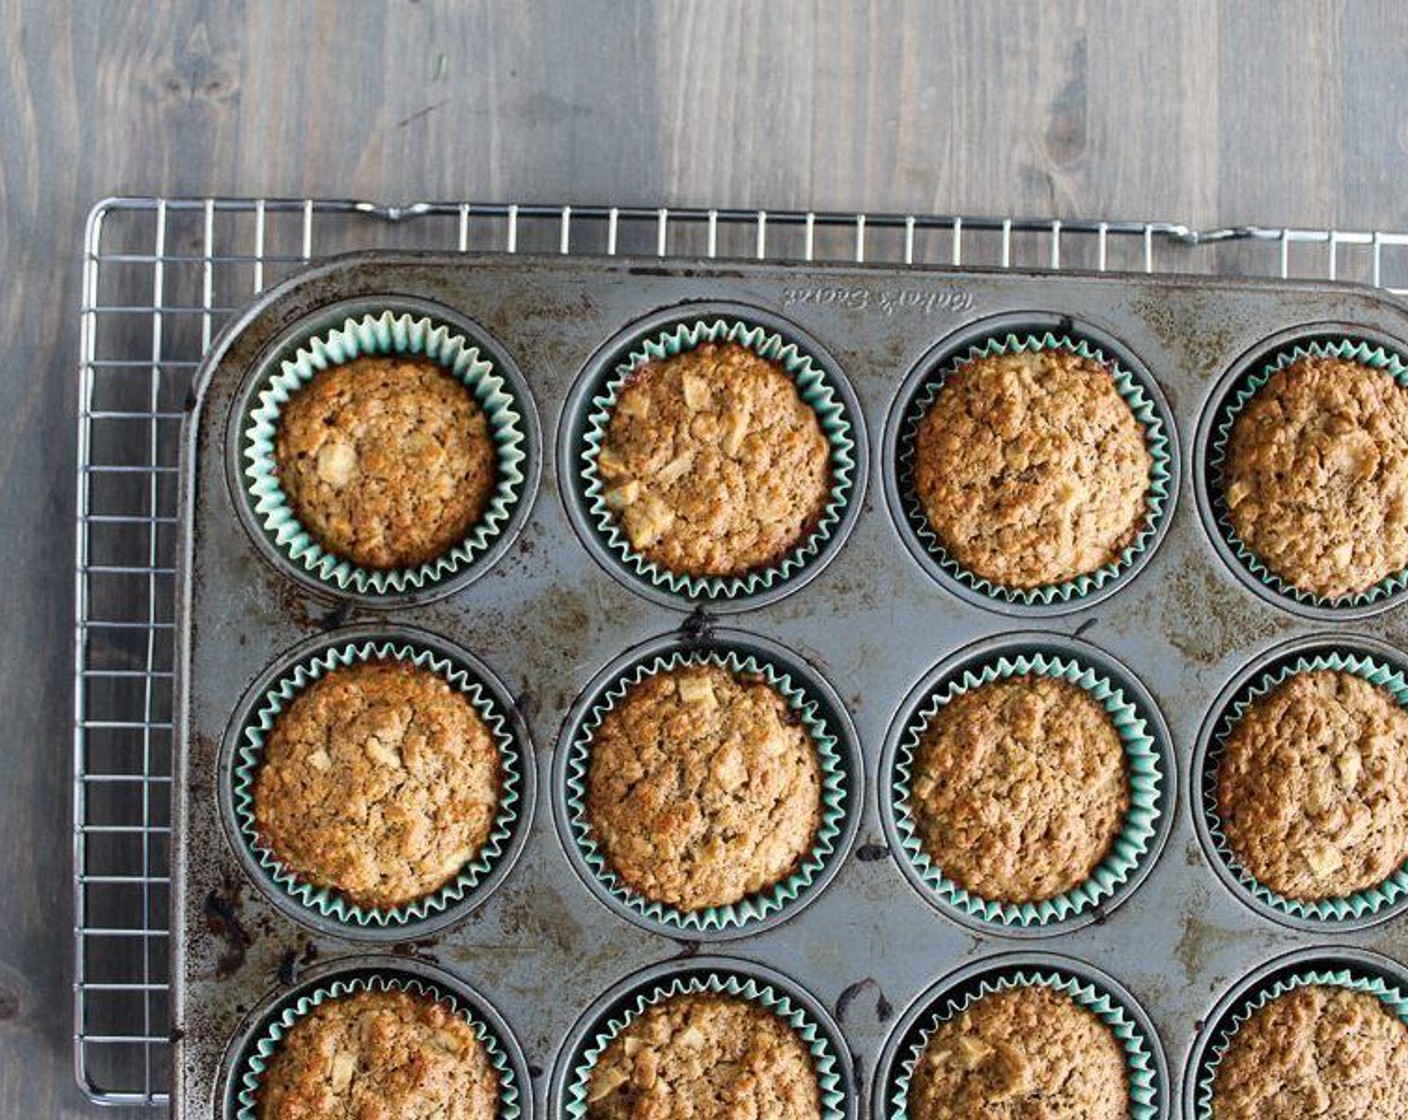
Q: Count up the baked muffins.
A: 12